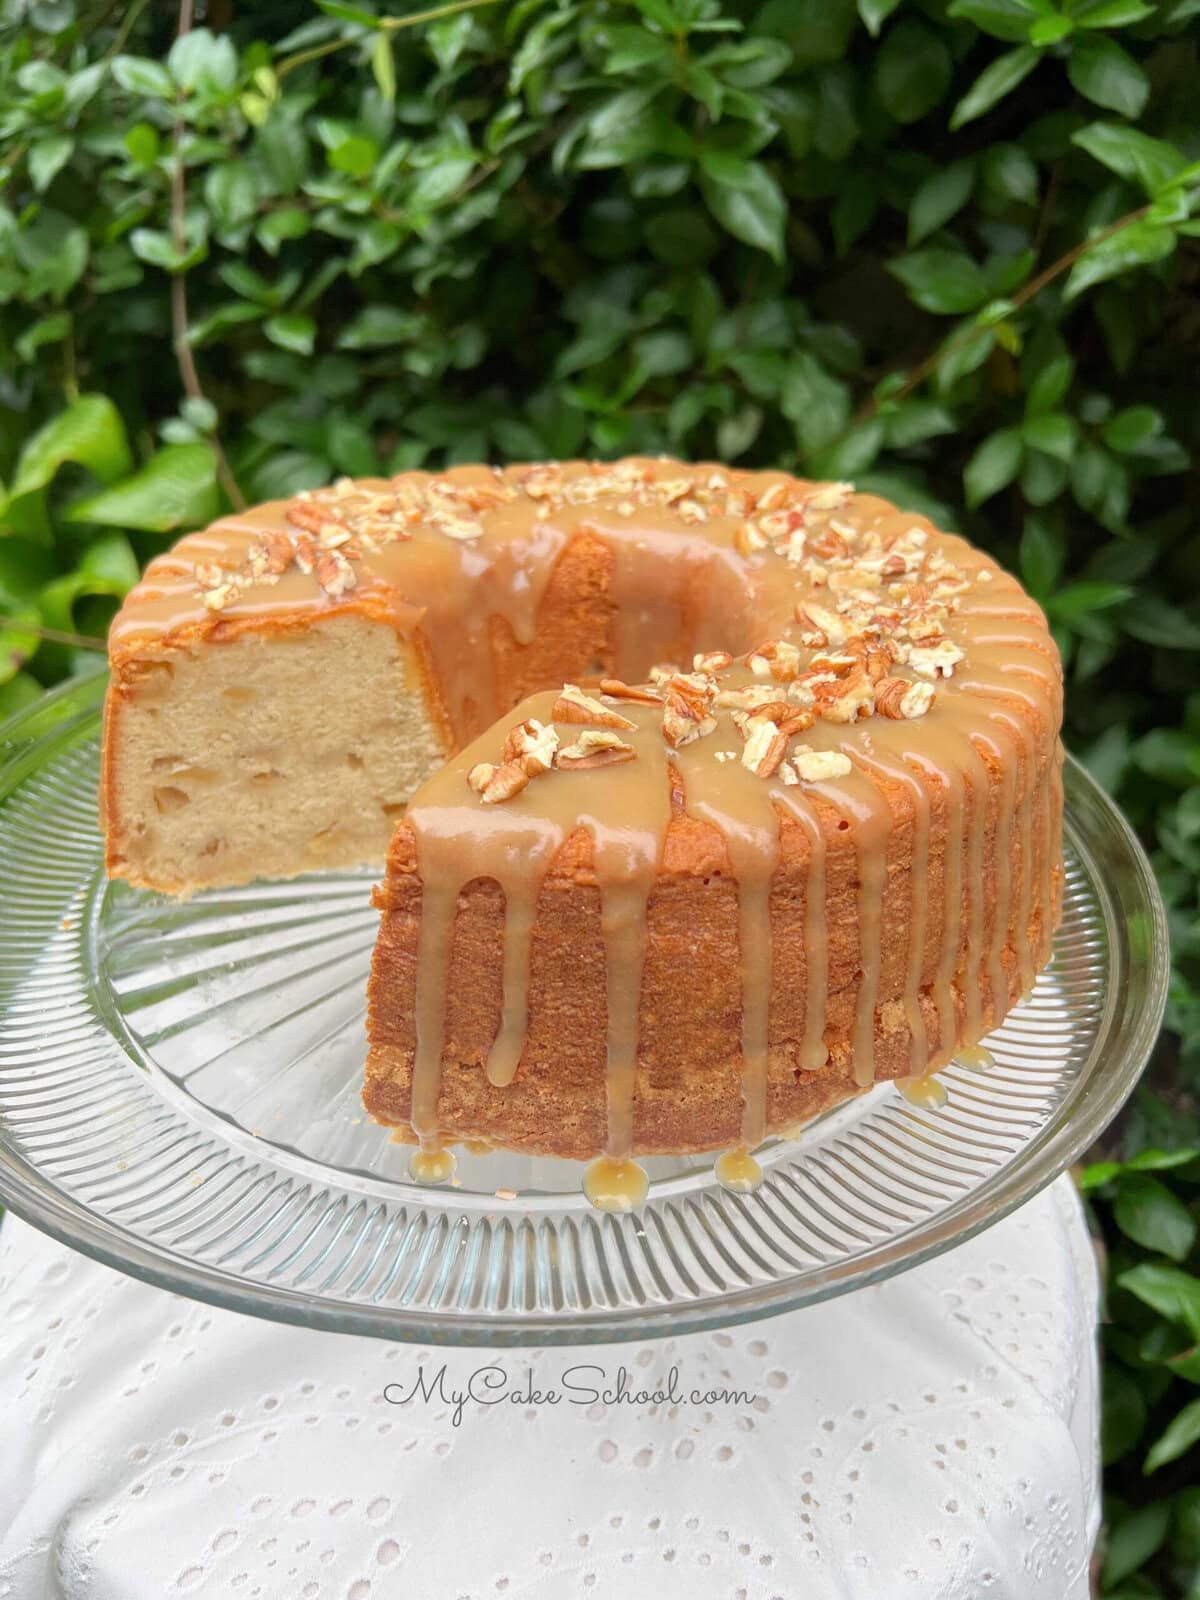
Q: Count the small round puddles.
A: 5